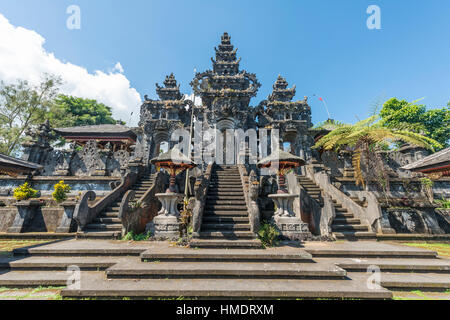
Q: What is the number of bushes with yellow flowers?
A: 2